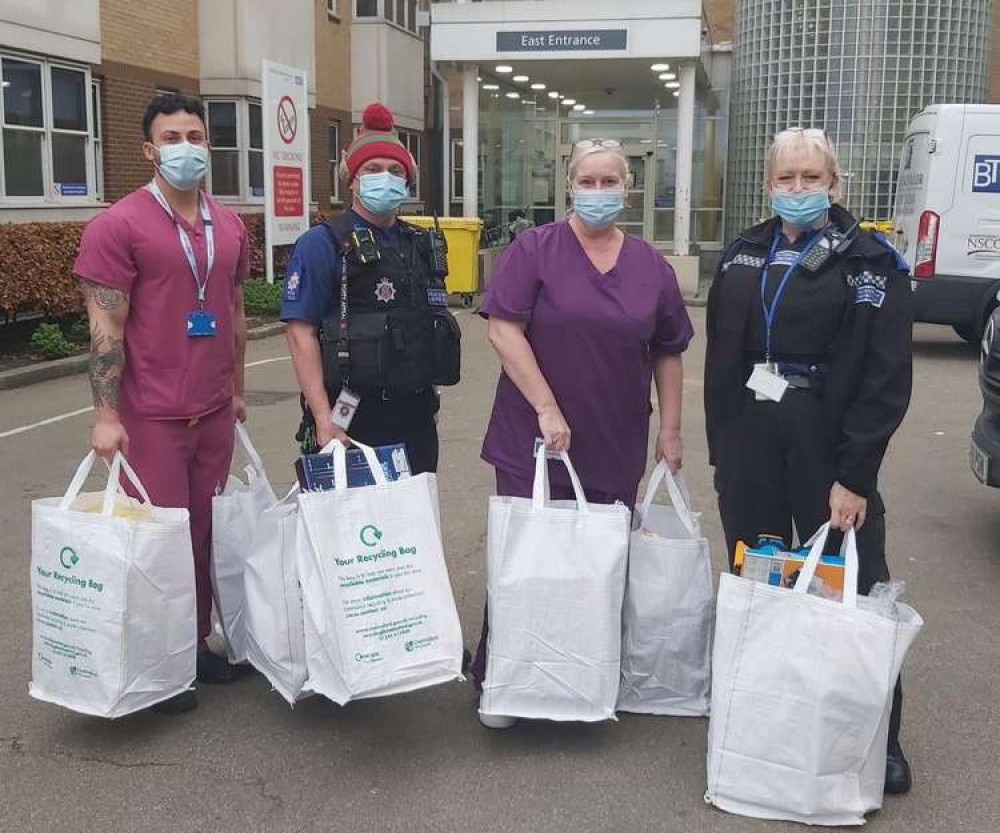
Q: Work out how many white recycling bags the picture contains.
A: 7